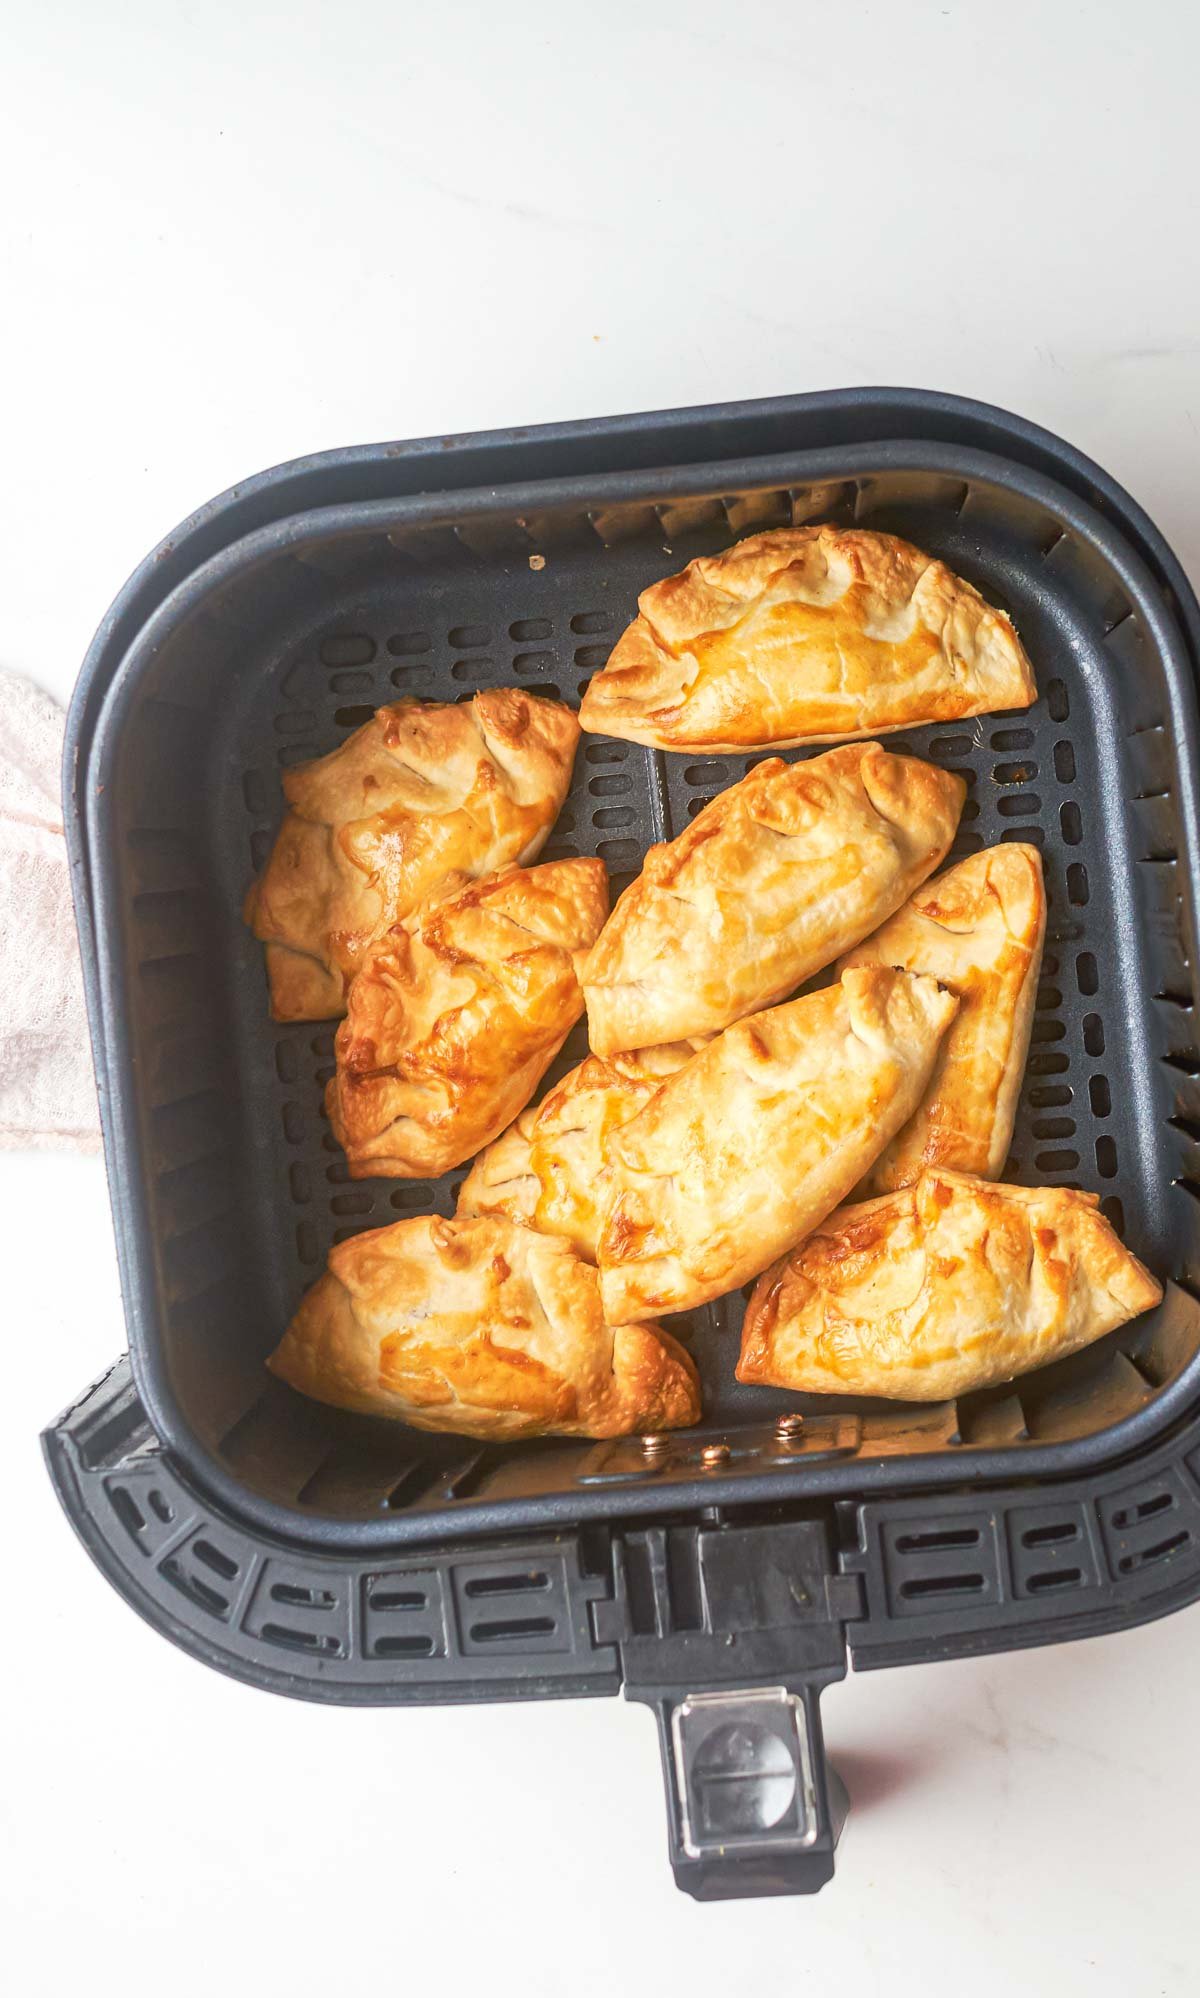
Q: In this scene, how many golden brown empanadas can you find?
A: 9